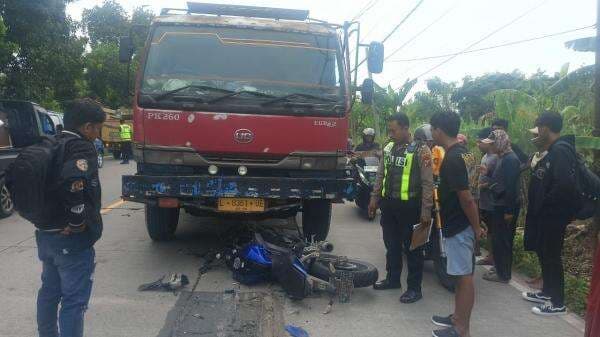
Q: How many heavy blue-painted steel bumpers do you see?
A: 1